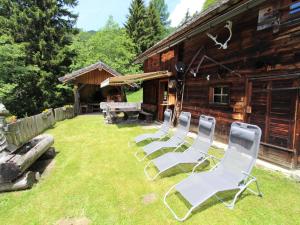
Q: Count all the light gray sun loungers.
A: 4